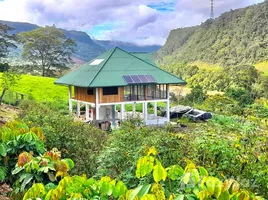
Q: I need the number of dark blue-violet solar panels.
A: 4